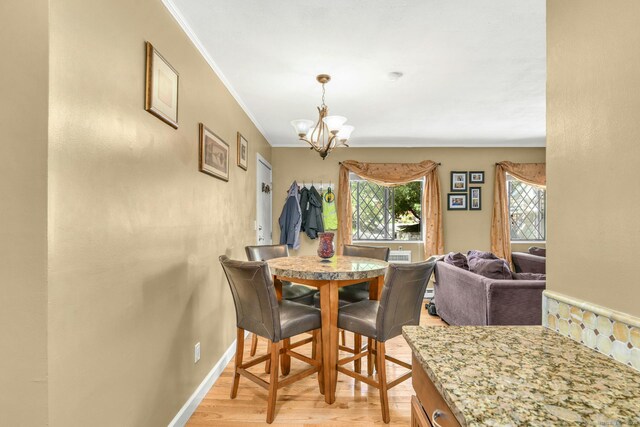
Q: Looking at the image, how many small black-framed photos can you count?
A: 4